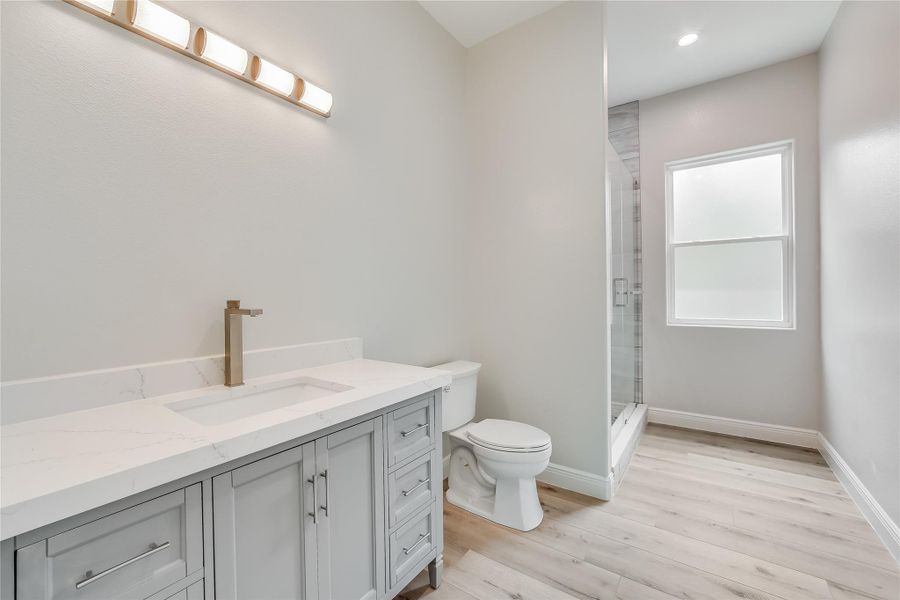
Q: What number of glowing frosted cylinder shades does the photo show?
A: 5